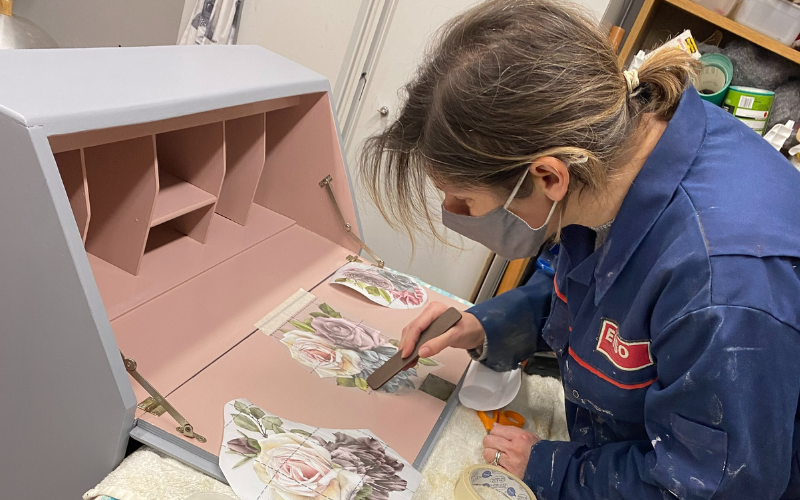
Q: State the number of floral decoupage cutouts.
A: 3